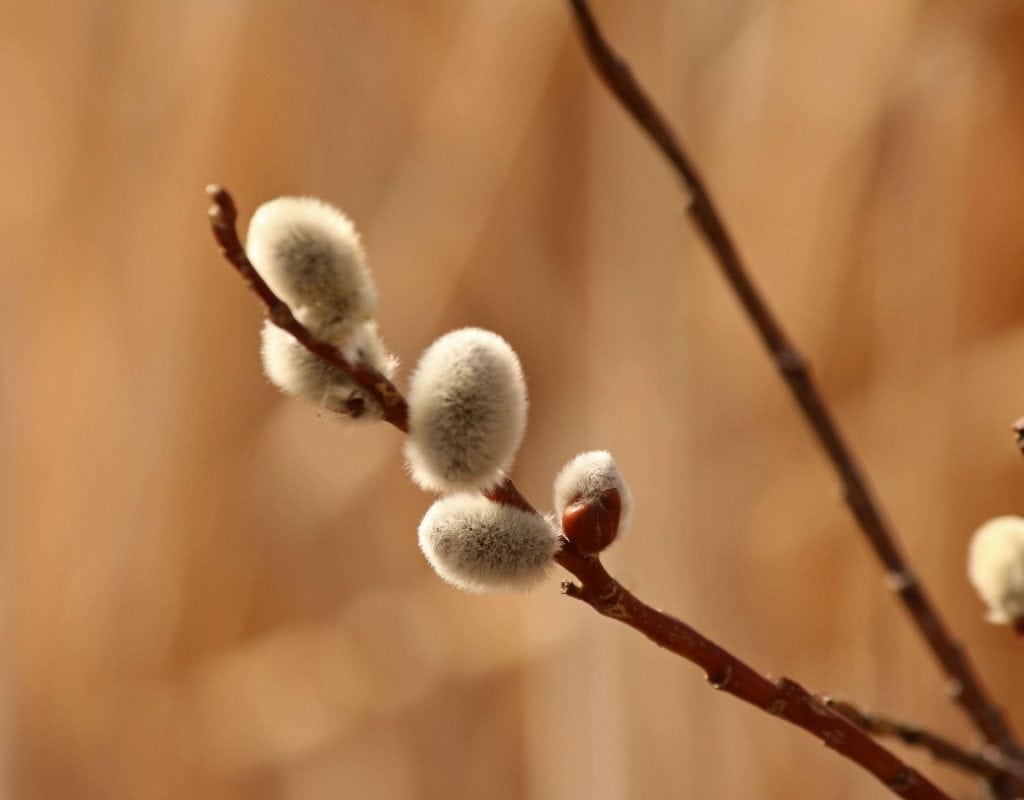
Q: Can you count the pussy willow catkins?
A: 6